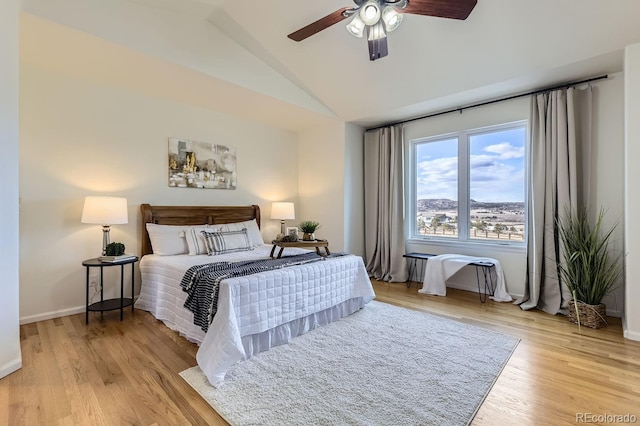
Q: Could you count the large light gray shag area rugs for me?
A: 1